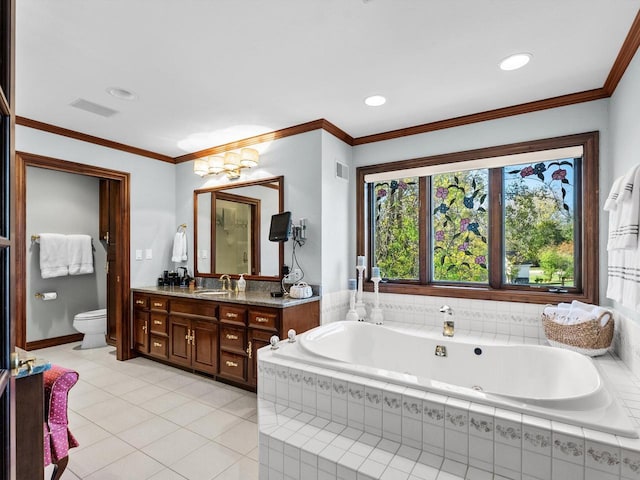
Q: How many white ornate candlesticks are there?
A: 3